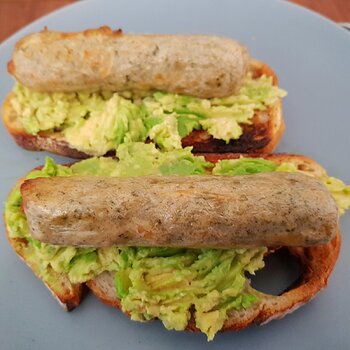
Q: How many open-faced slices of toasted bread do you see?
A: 2